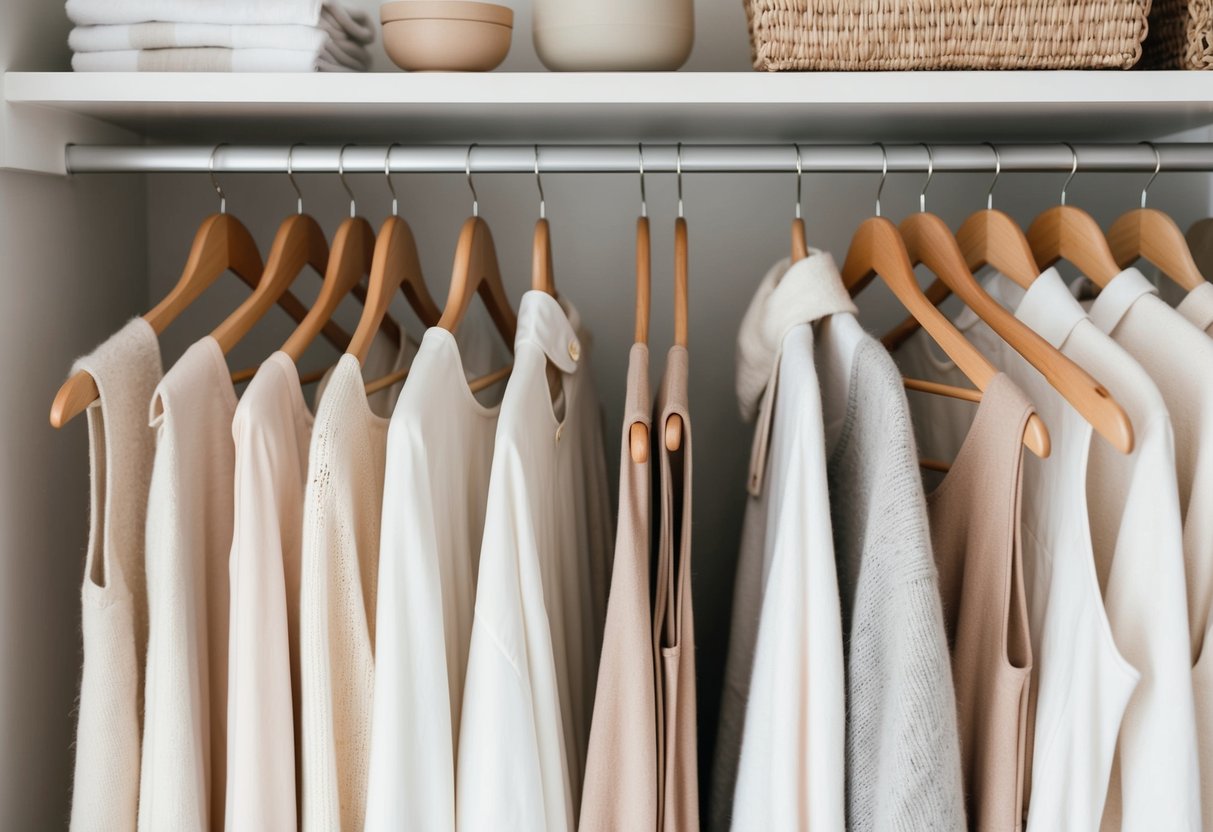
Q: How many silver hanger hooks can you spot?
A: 14